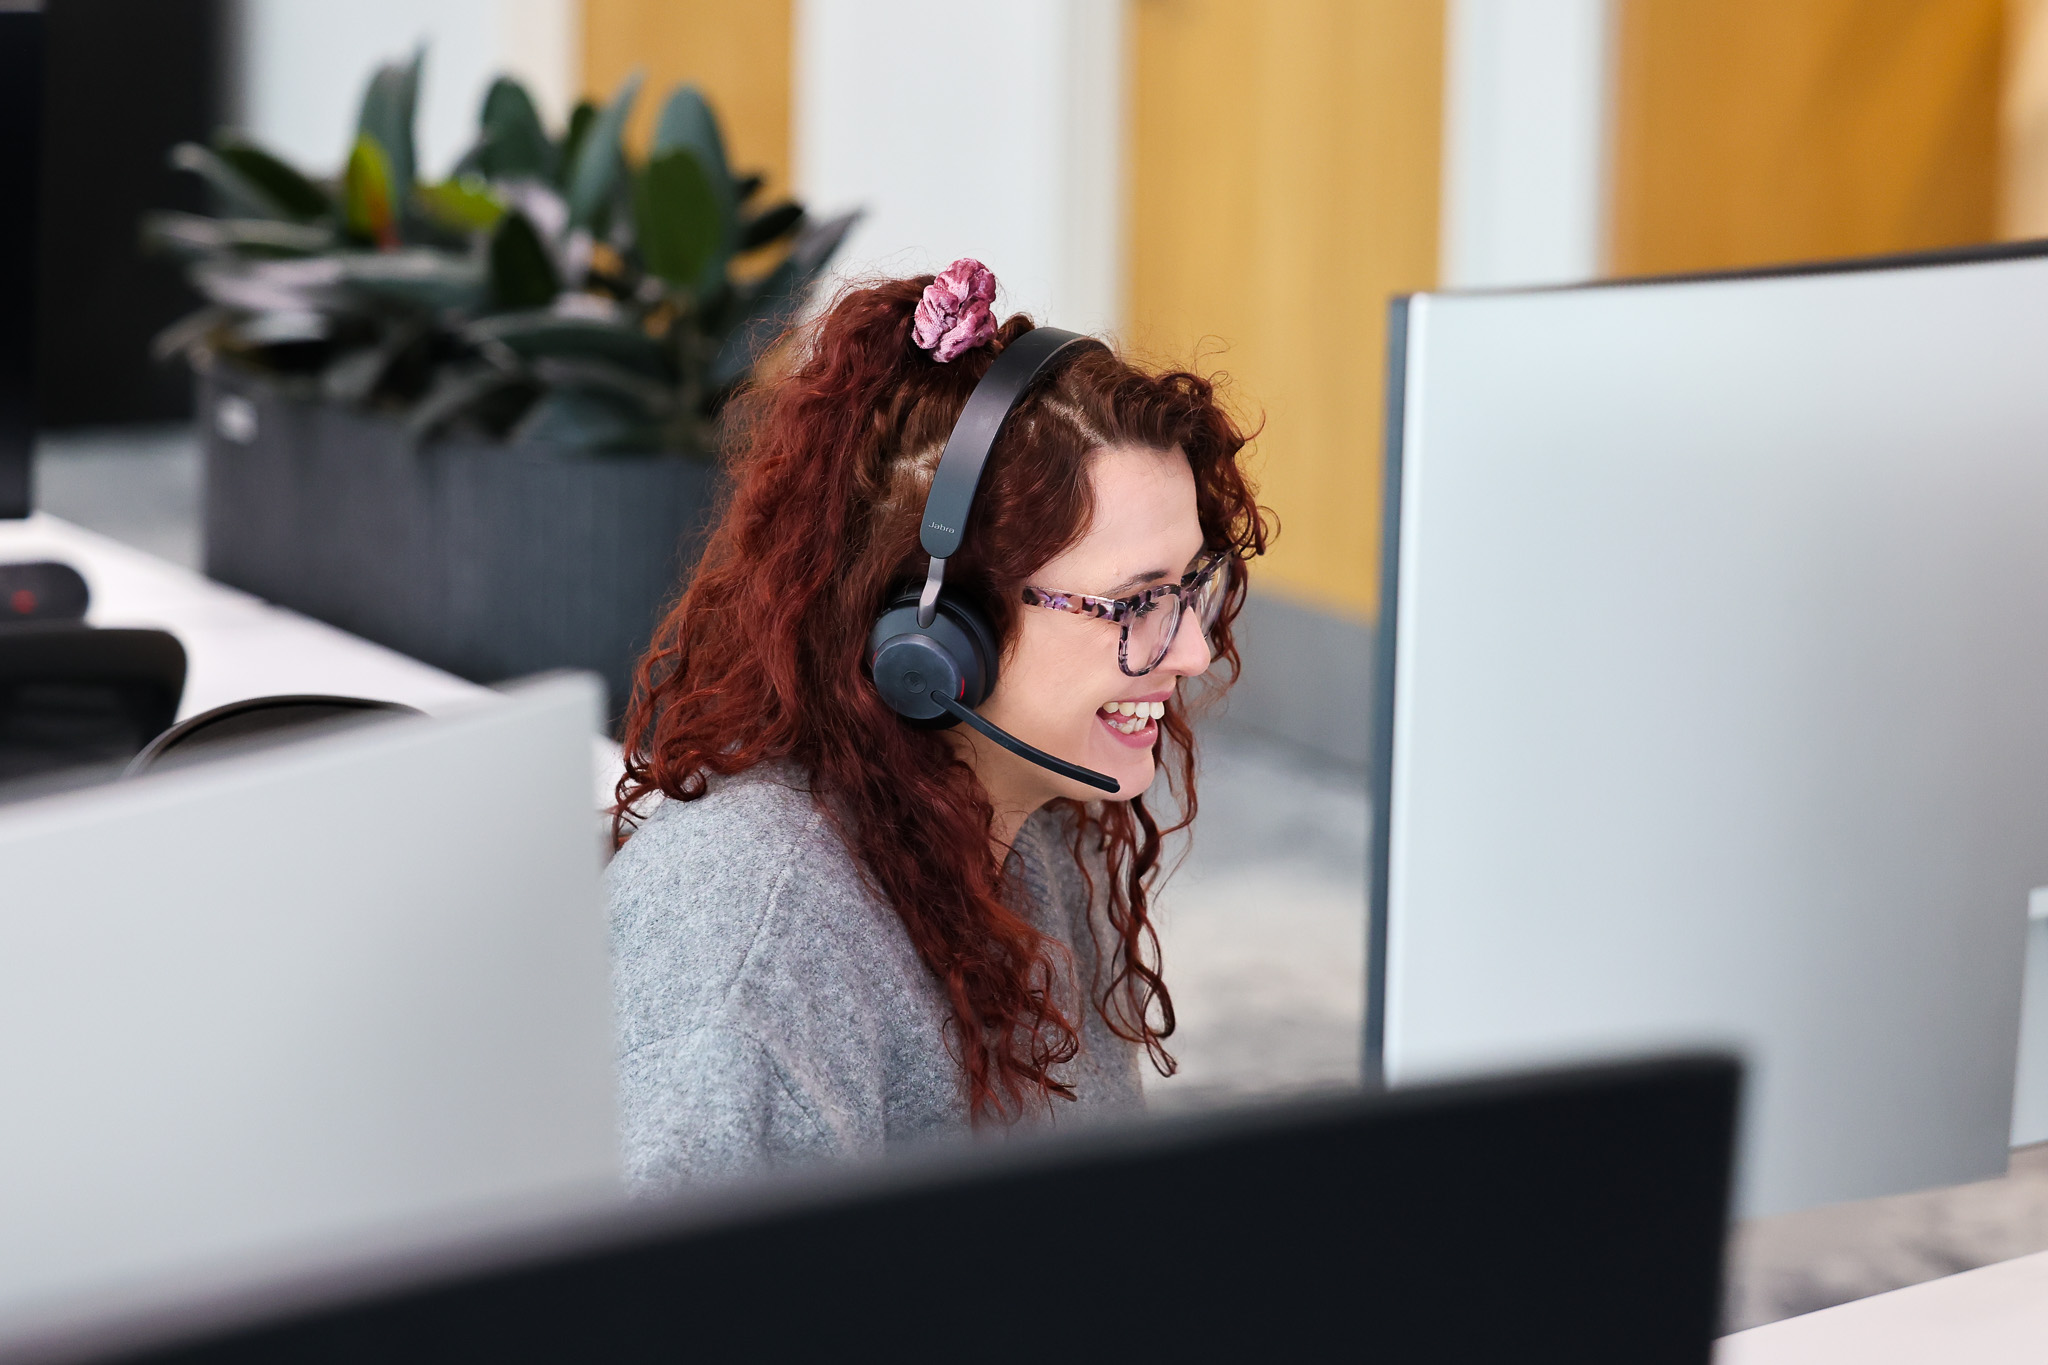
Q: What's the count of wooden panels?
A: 3